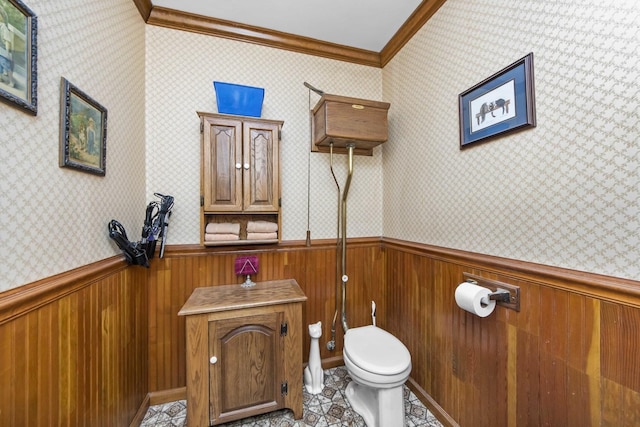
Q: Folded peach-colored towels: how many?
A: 4